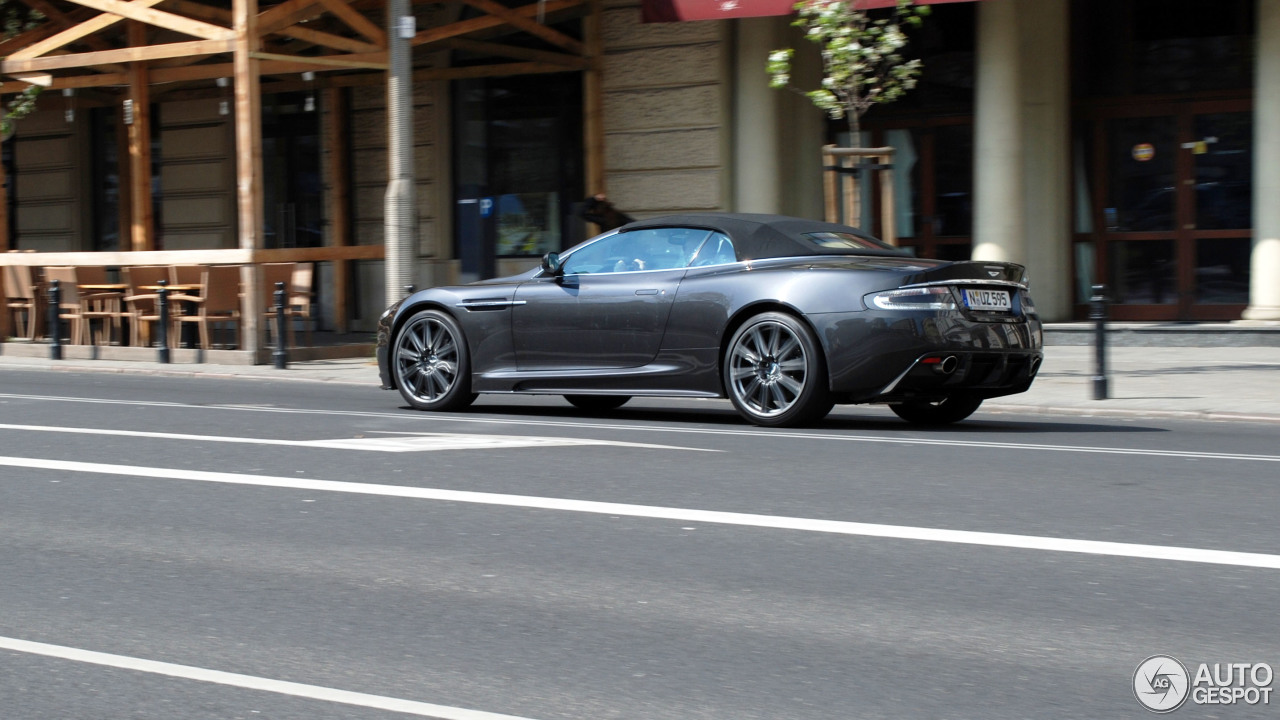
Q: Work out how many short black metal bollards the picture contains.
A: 4